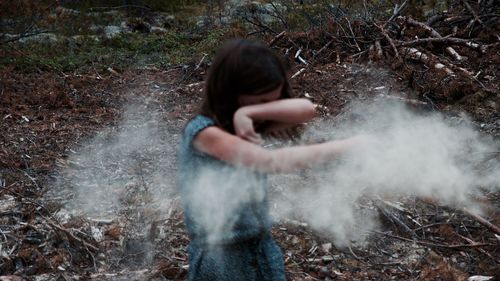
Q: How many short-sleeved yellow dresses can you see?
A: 0